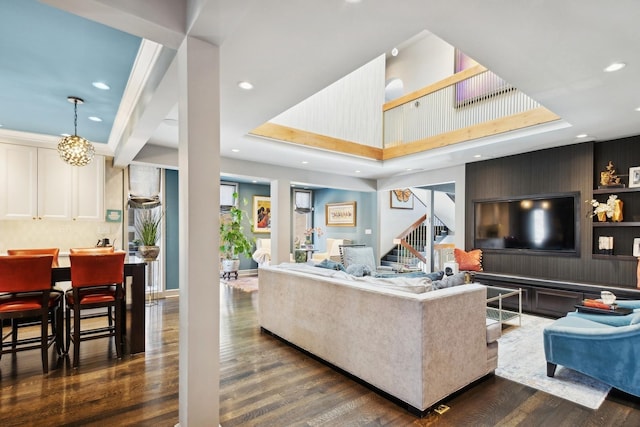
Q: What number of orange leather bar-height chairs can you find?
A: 4